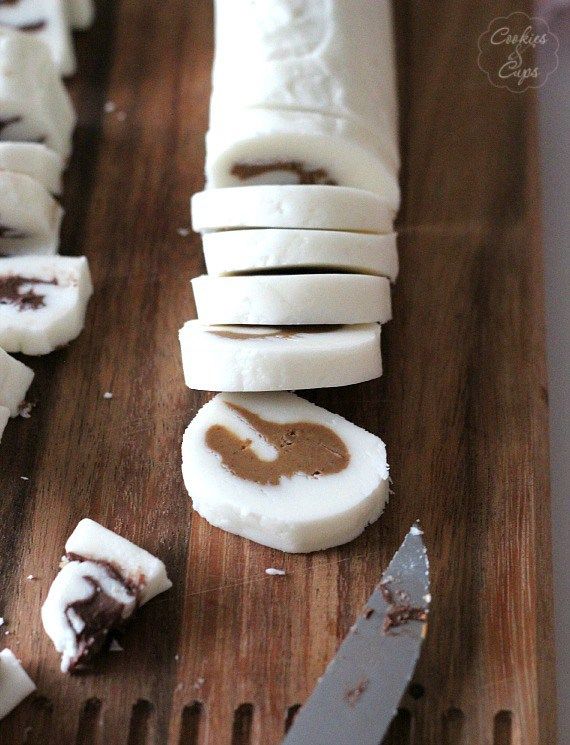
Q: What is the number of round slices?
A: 5